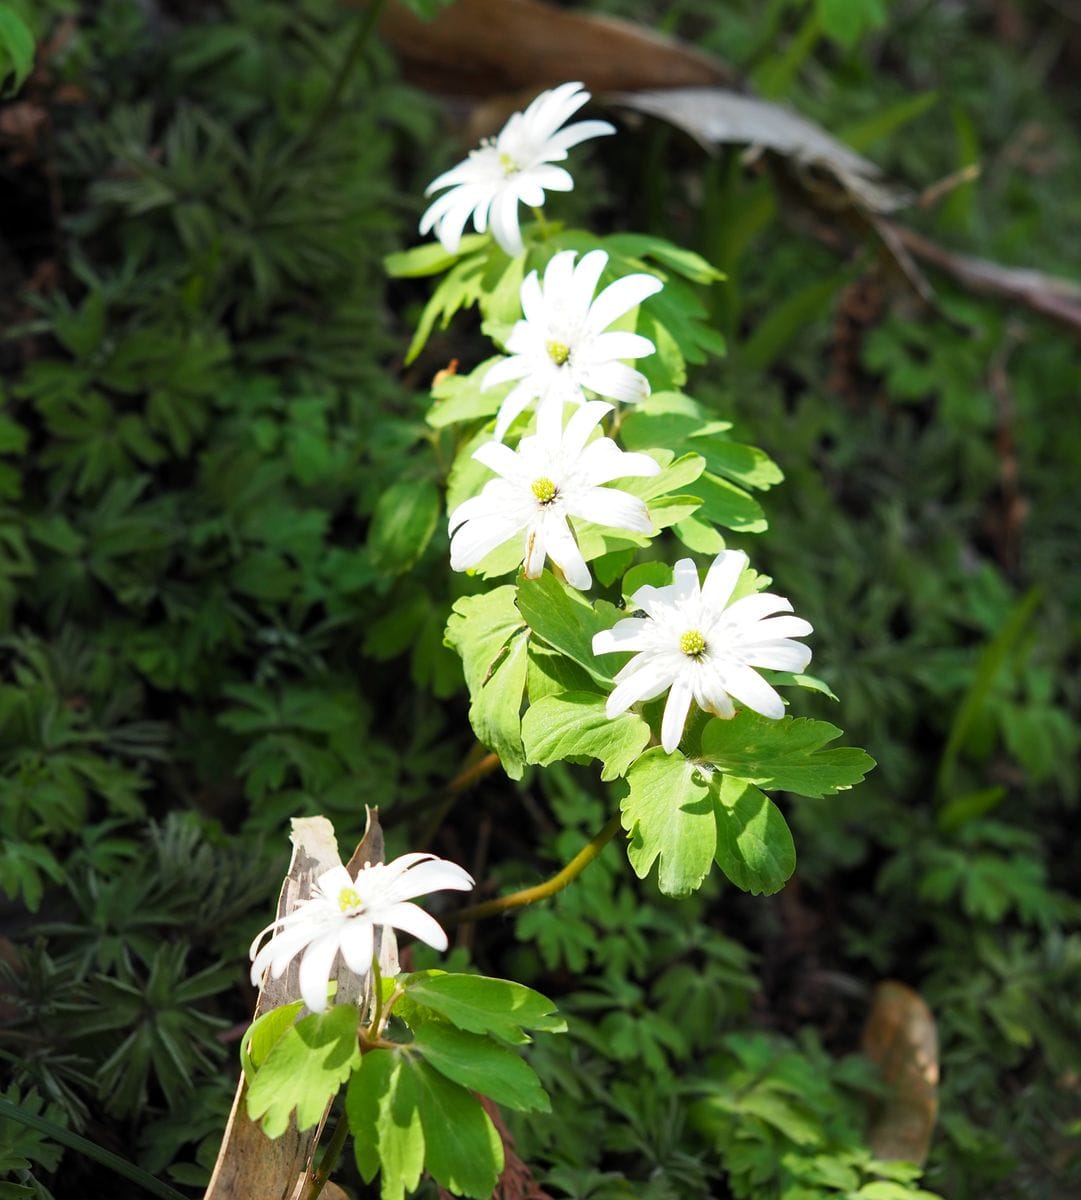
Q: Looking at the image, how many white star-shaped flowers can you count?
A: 5